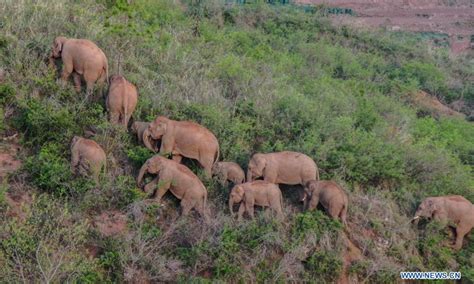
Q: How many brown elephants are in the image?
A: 11